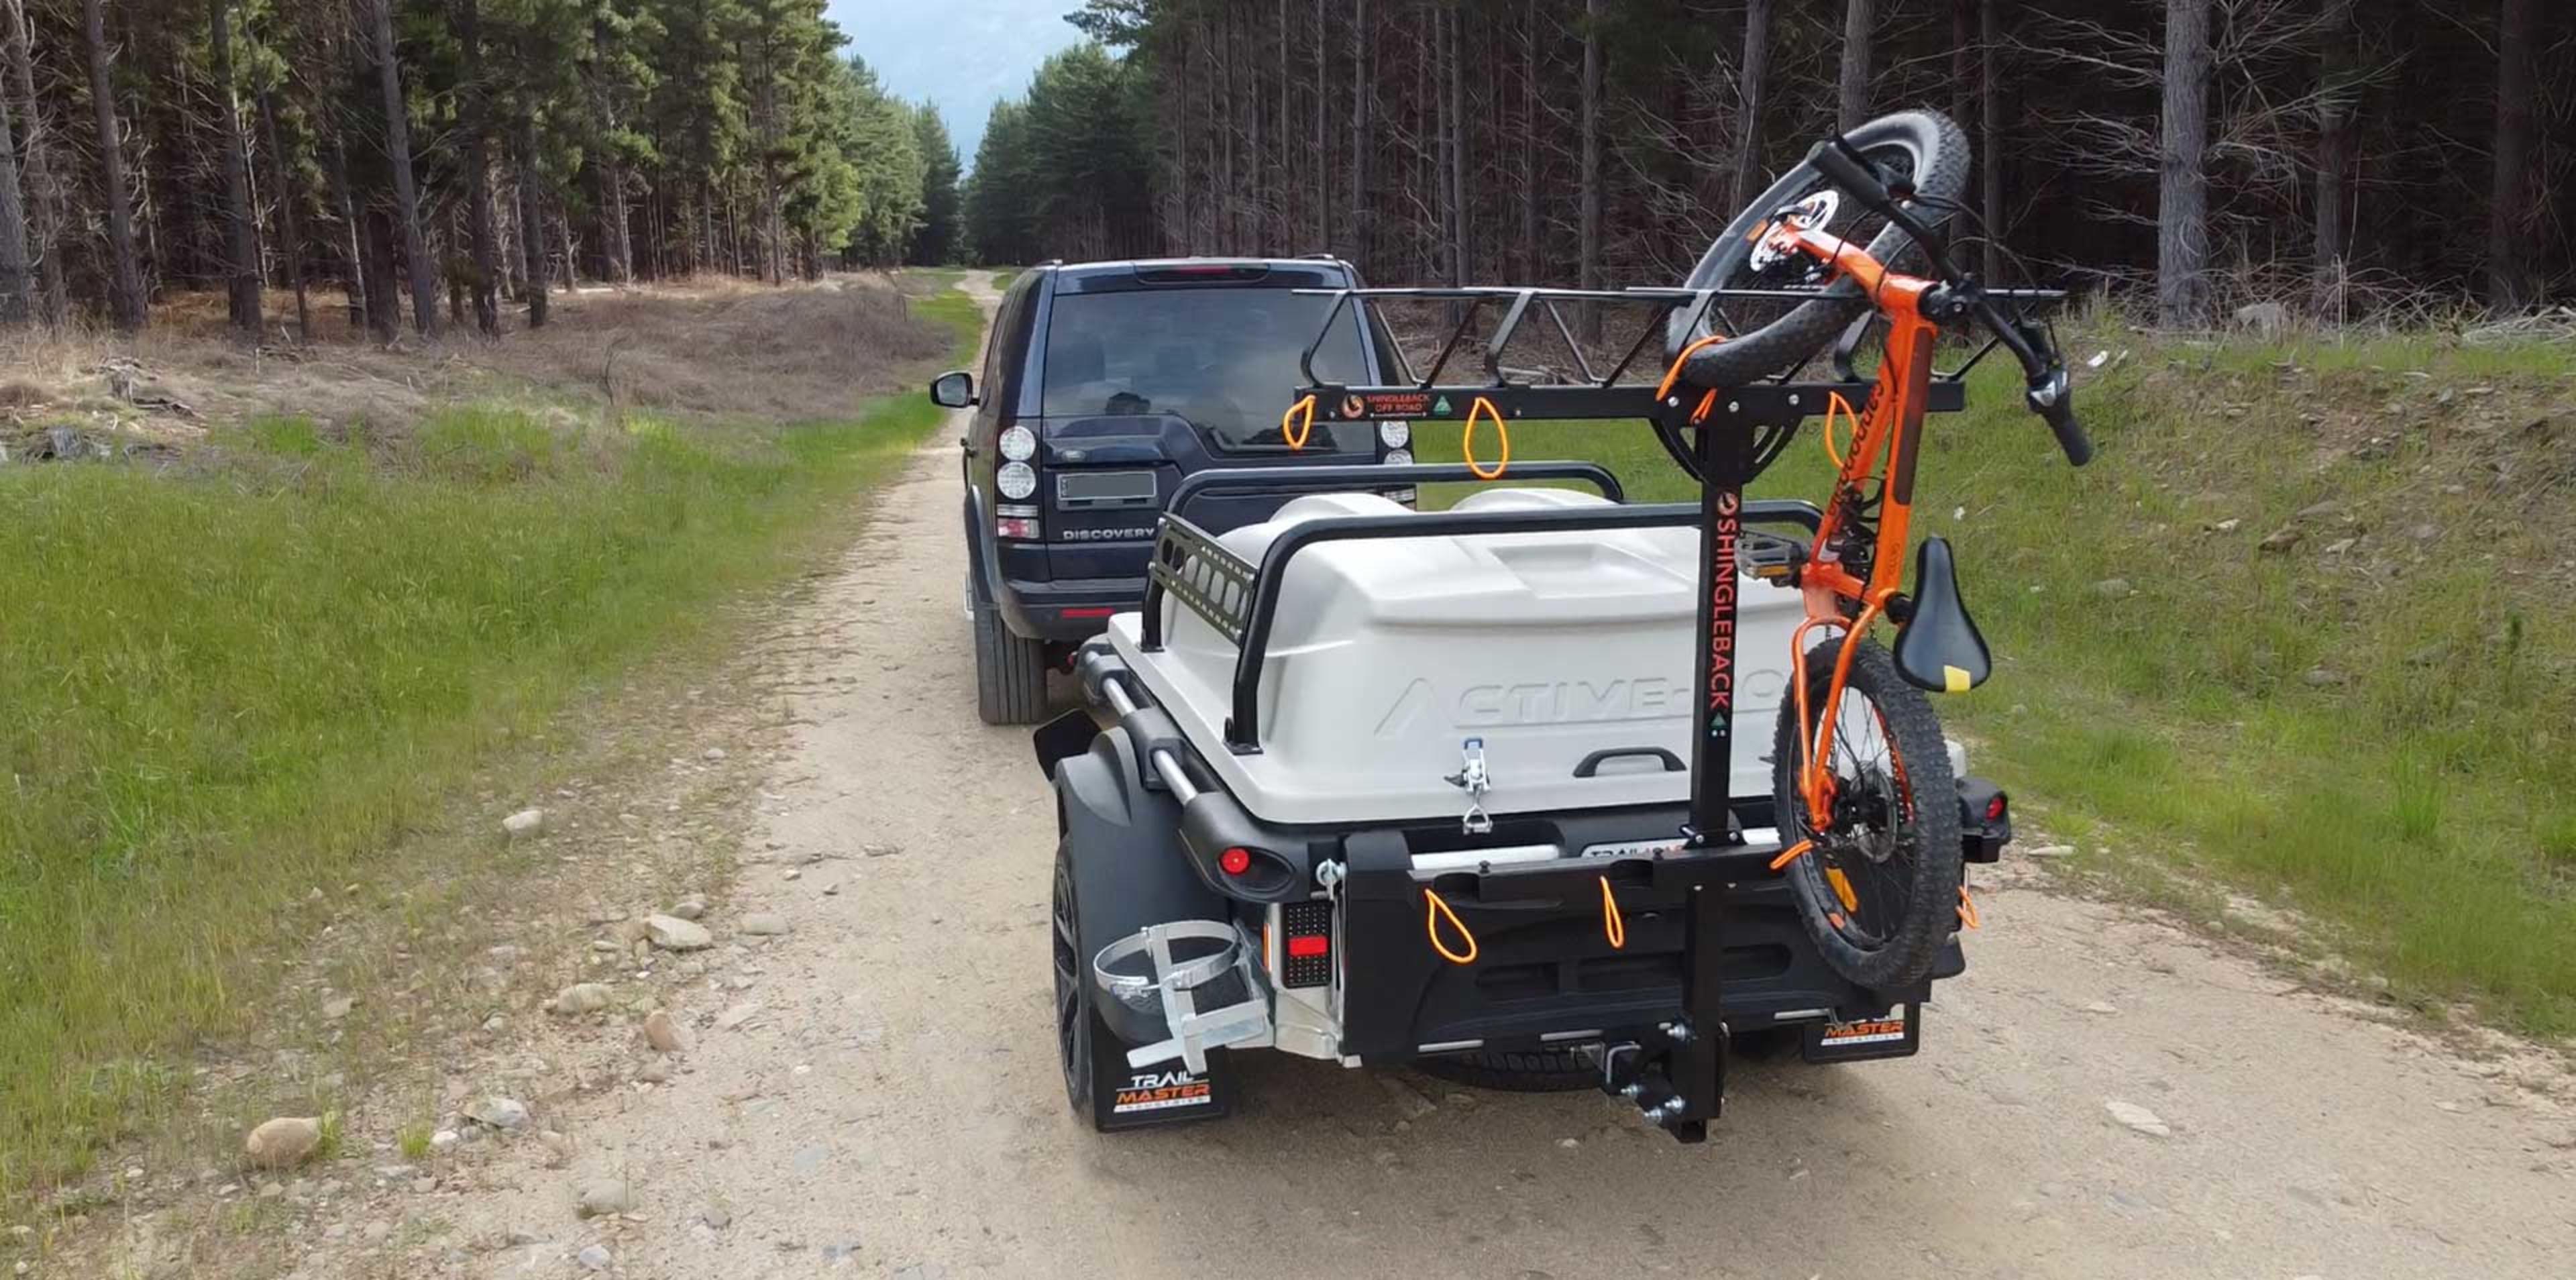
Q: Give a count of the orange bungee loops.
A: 8